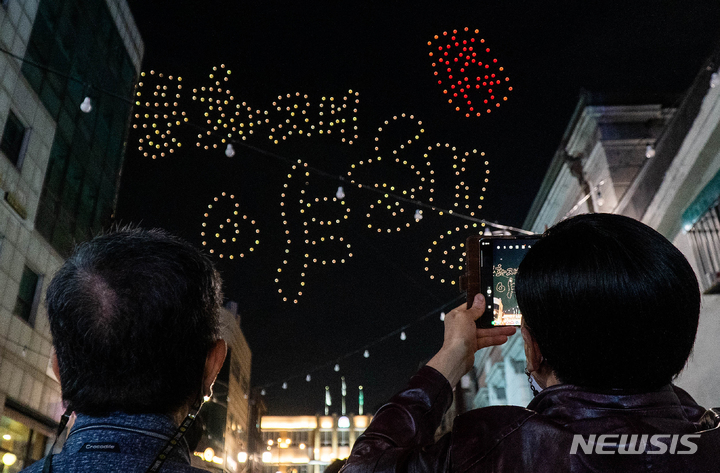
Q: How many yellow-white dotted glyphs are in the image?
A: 5